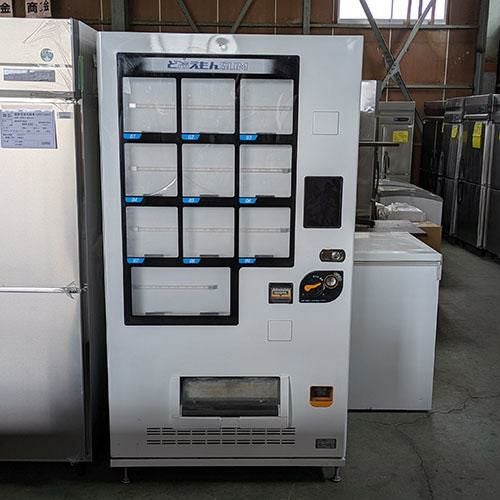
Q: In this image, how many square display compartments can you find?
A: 9